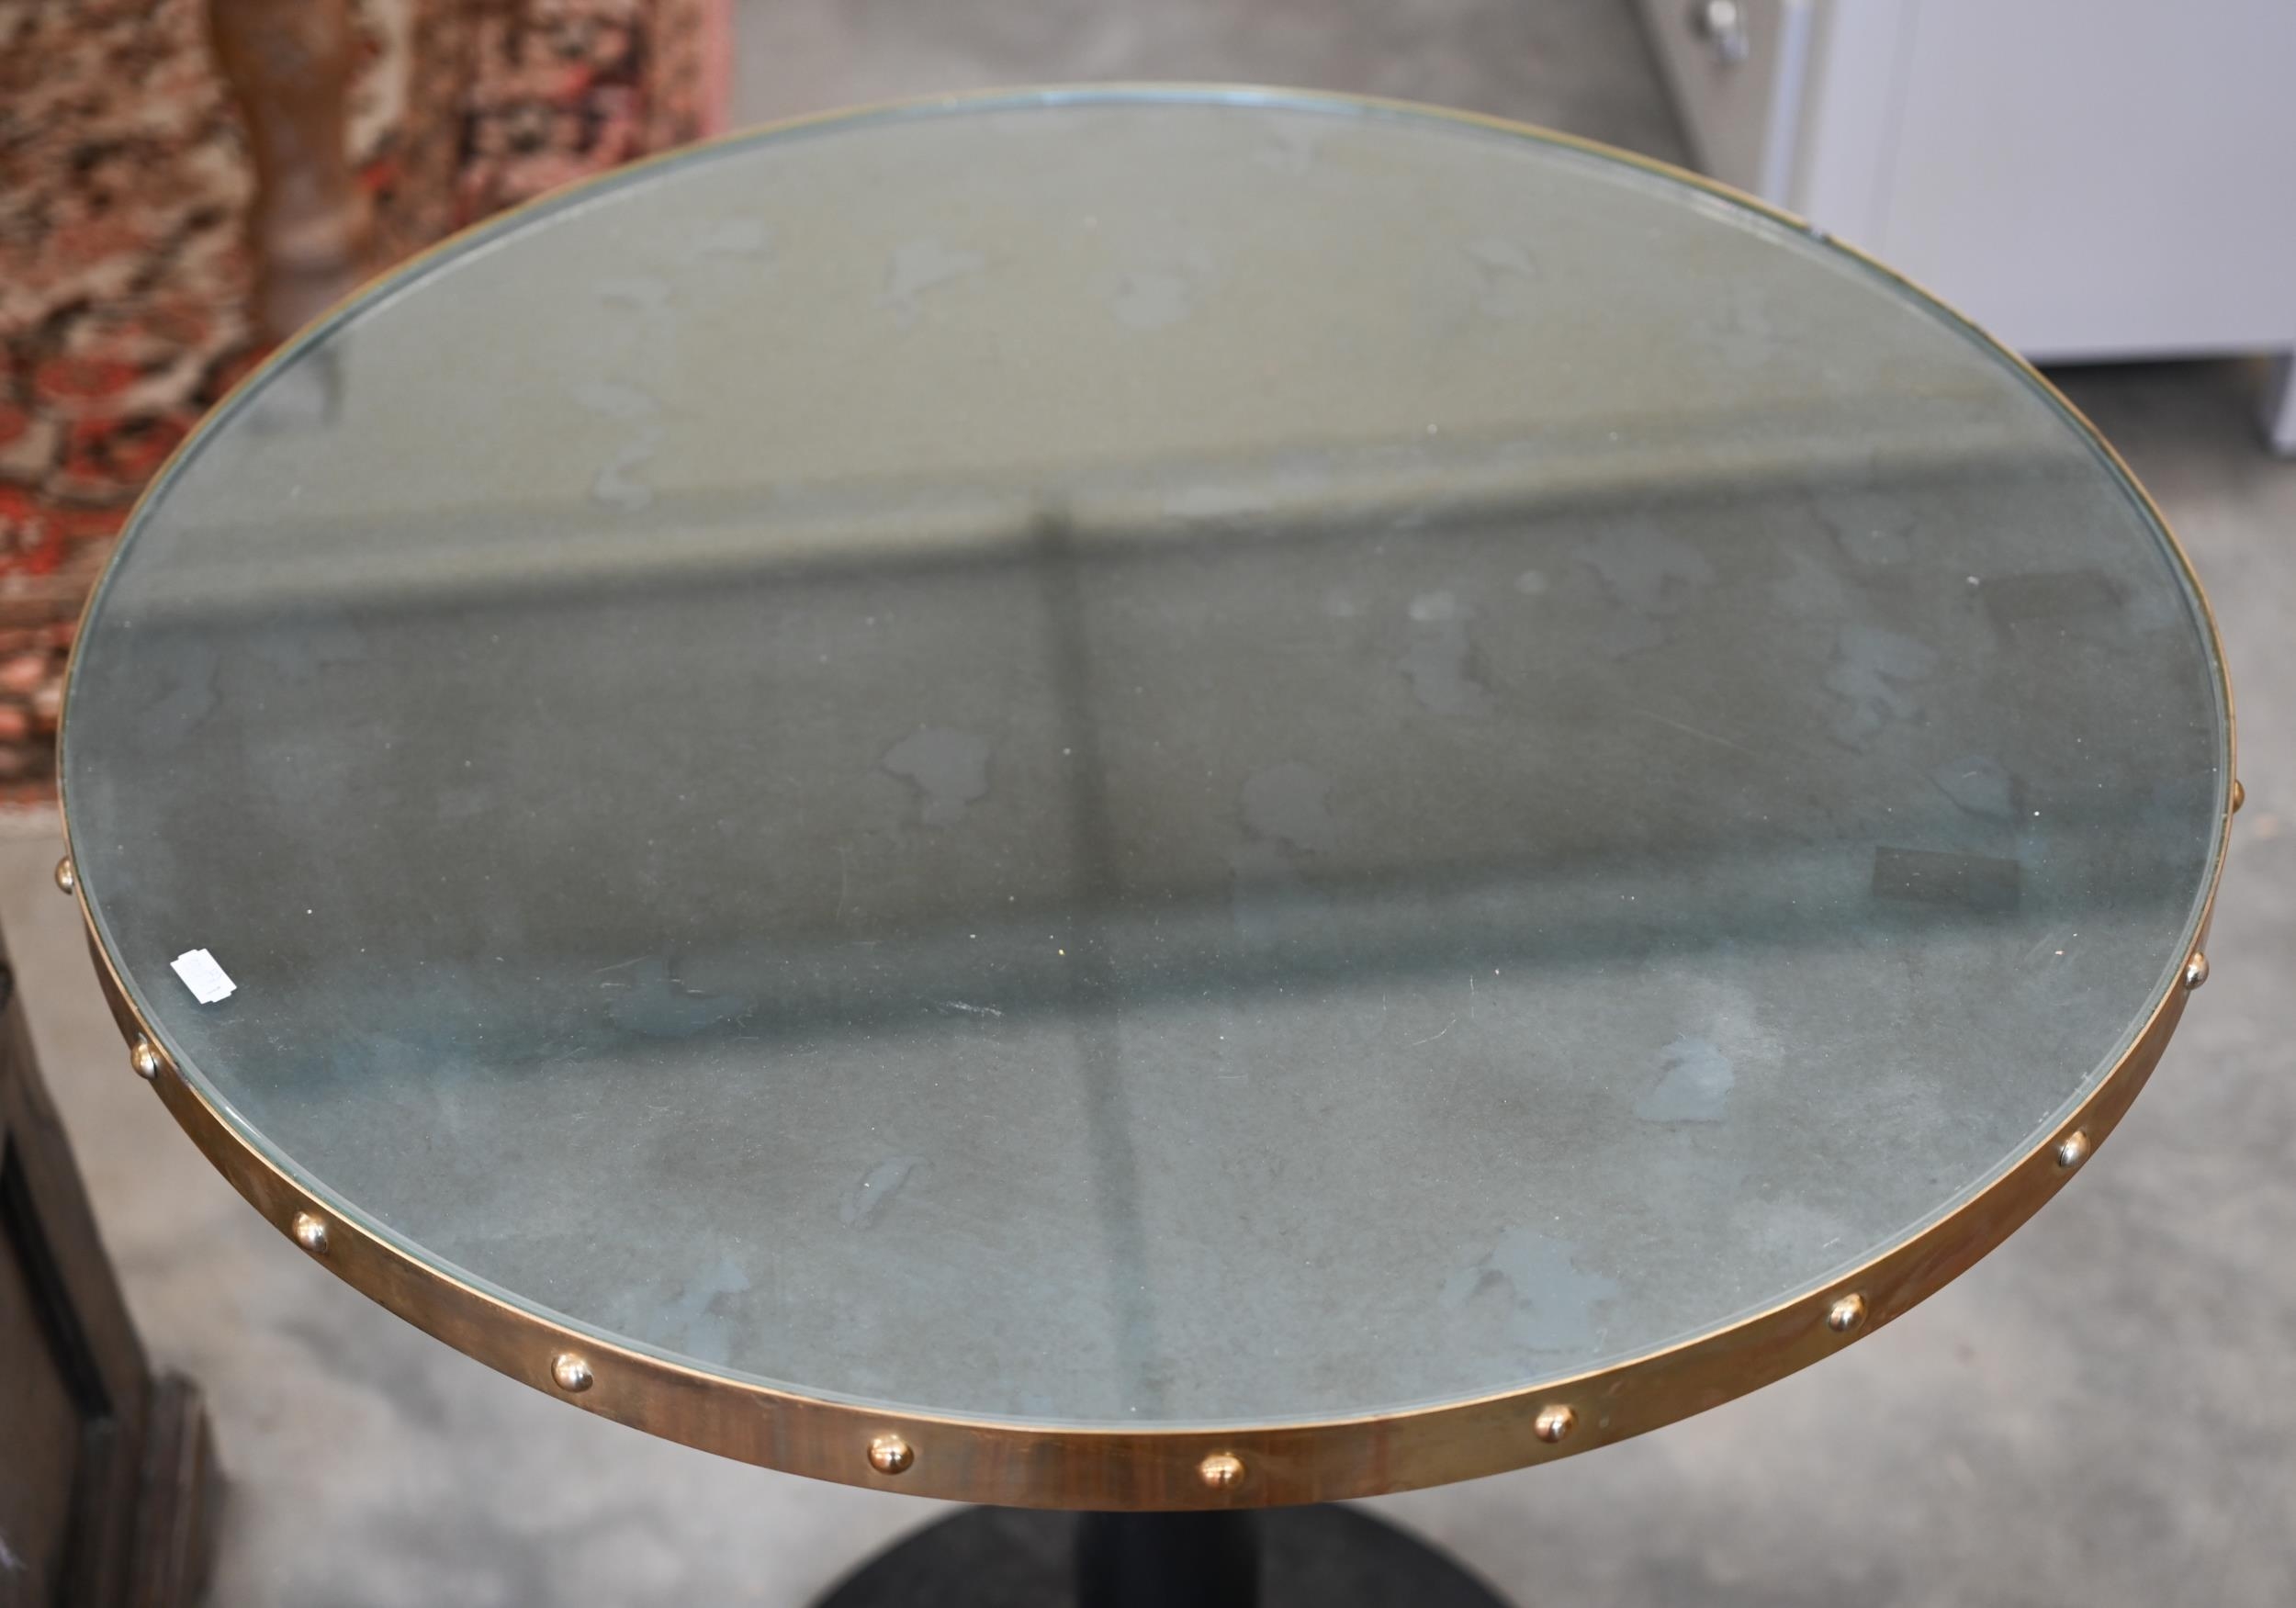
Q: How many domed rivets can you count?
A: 11